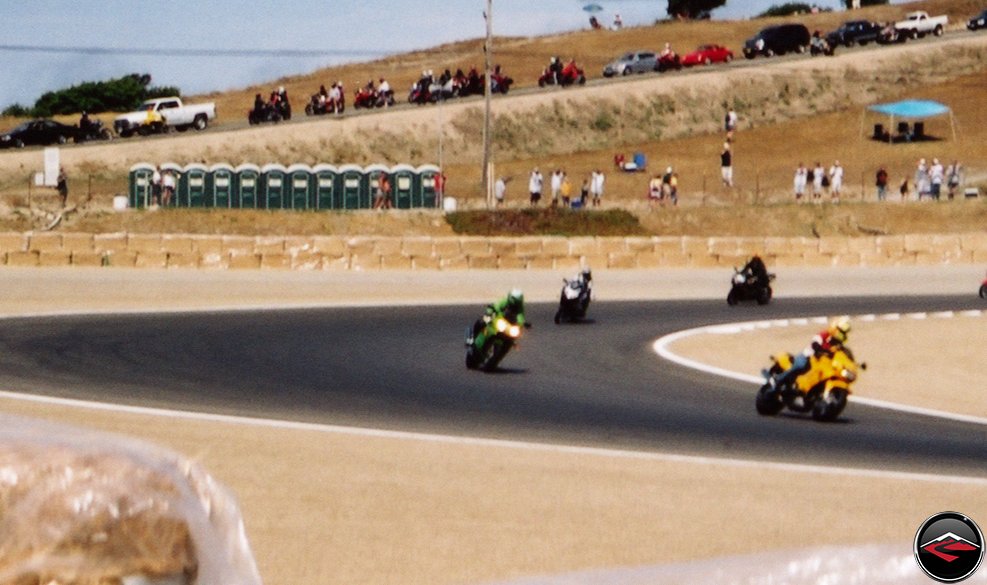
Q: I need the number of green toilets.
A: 12